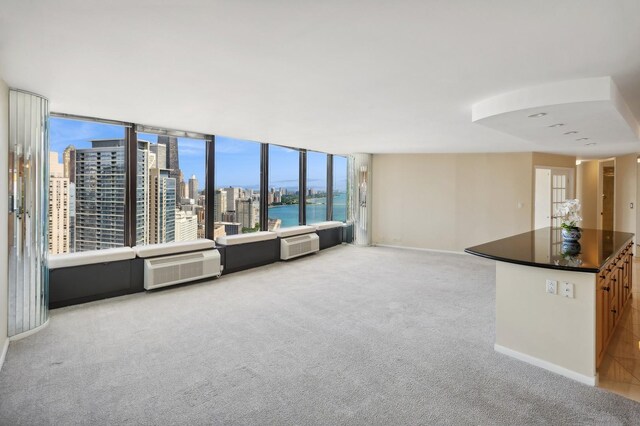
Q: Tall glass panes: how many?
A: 6